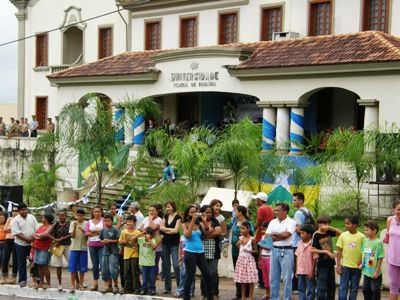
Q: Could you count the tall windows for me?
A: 9